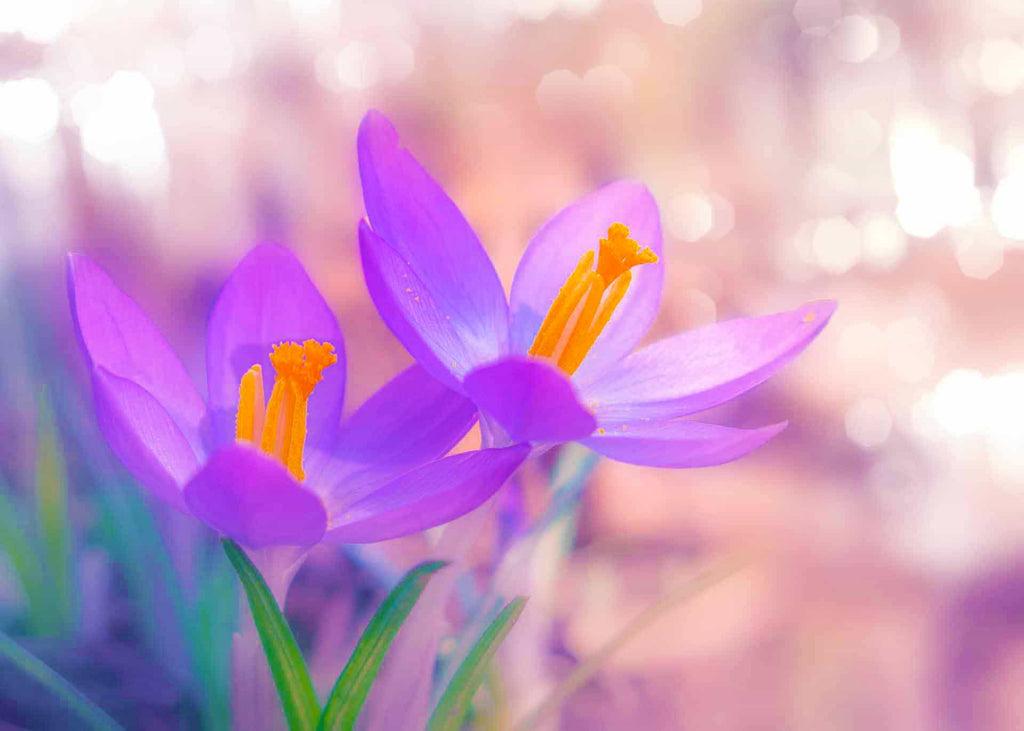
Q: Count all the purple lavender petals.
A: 12